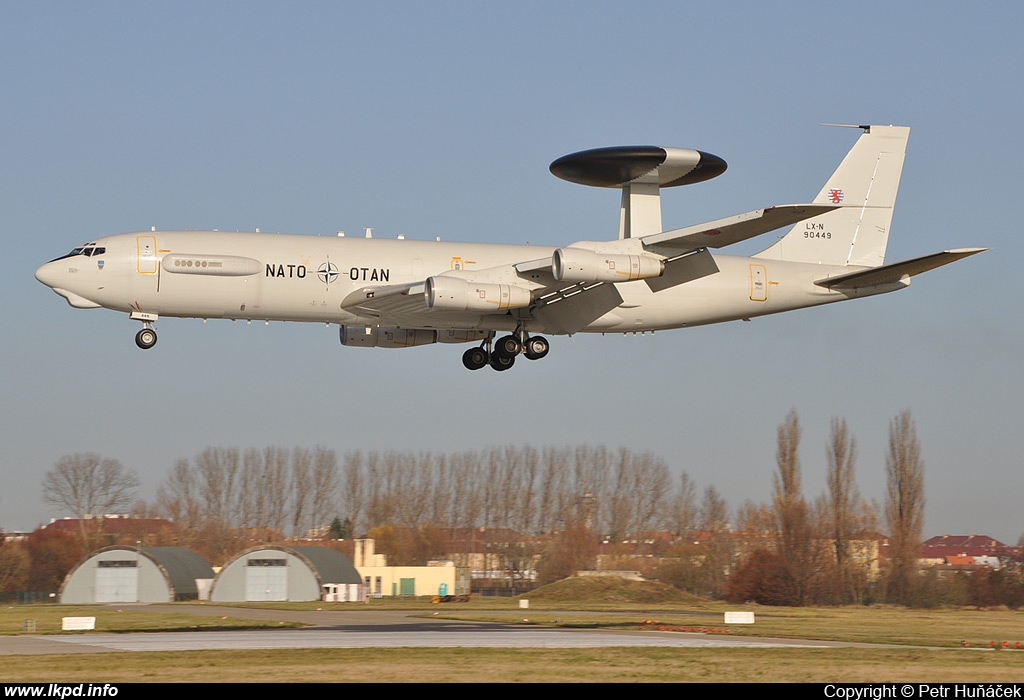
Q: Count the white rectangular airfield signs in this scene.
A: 2